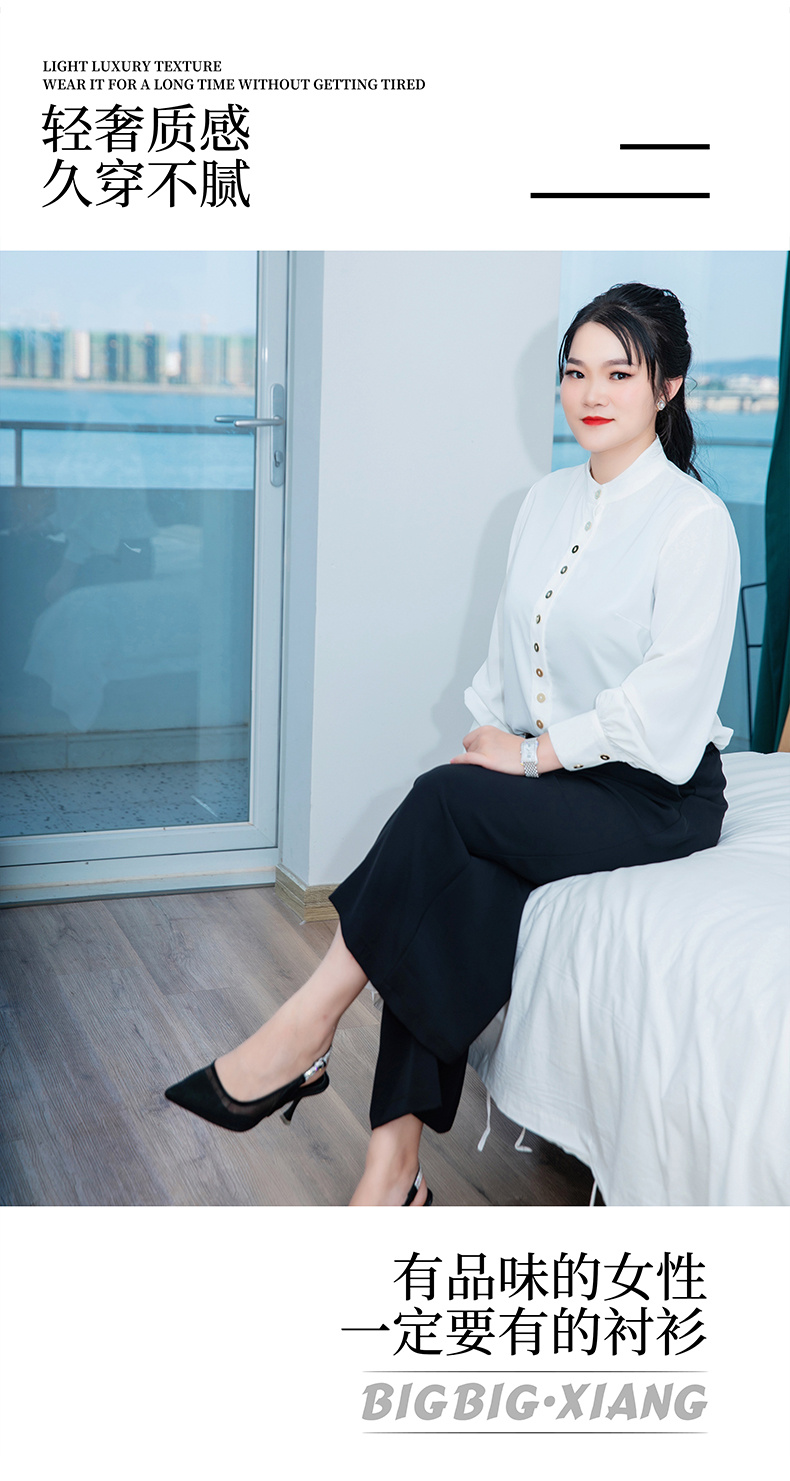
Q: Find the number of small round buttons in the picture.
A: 12